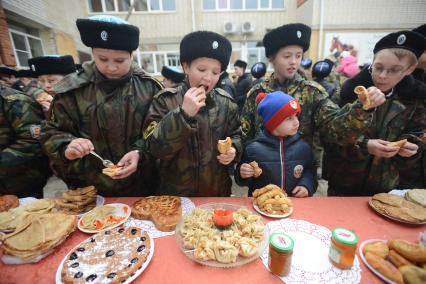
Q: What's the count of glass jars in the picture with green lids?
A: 2